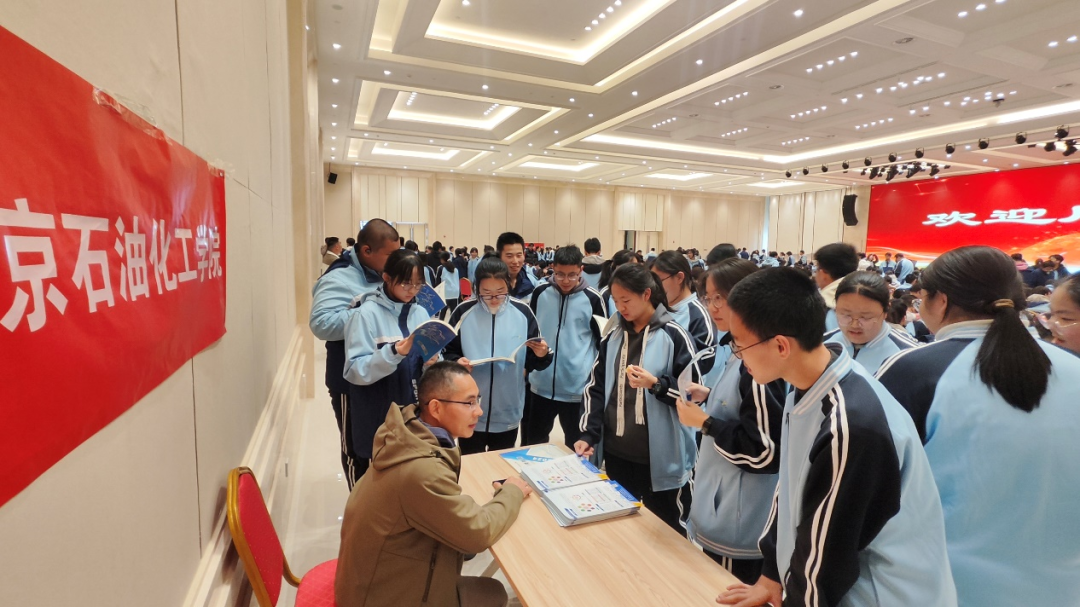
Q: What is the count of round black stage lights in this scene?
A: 11